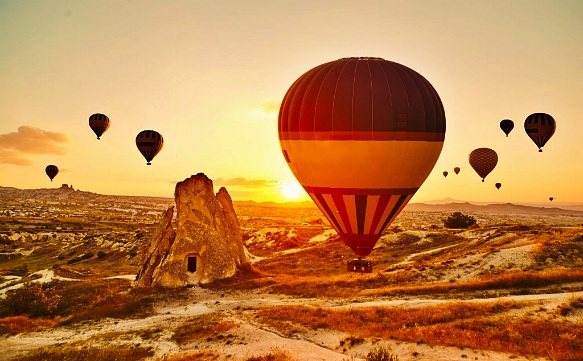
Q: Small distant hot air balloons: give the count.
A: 10